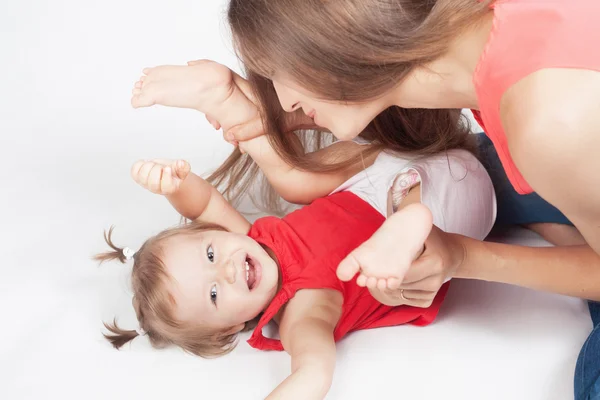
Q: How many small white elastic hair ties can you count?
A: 2